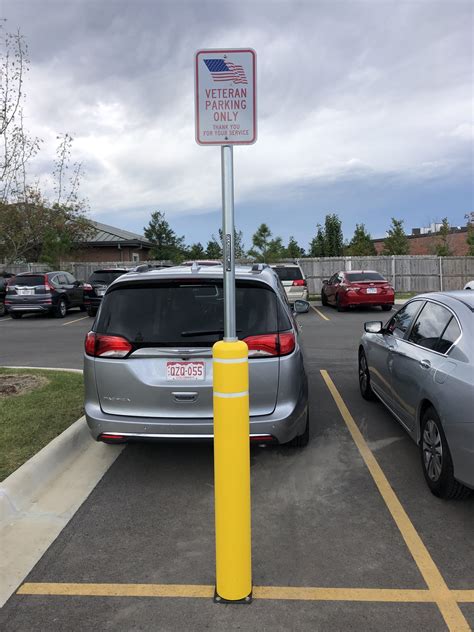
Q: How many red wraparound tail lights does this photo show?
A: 2